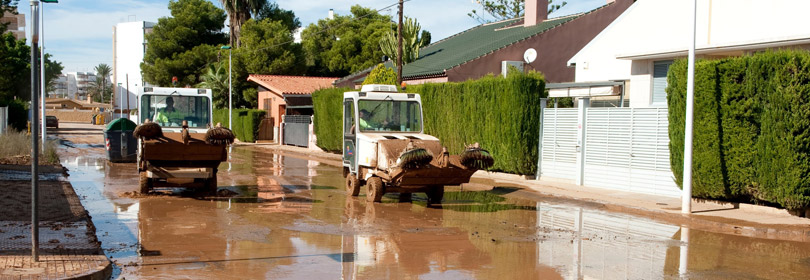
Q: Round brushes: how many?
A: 4